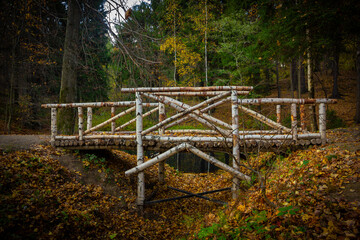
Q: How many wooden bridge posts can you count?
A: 11